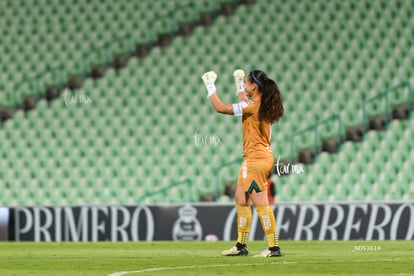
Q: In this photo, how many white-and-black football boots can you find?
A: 2